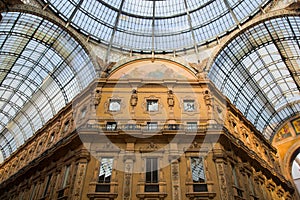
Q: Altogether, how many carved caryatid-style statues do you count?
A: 4